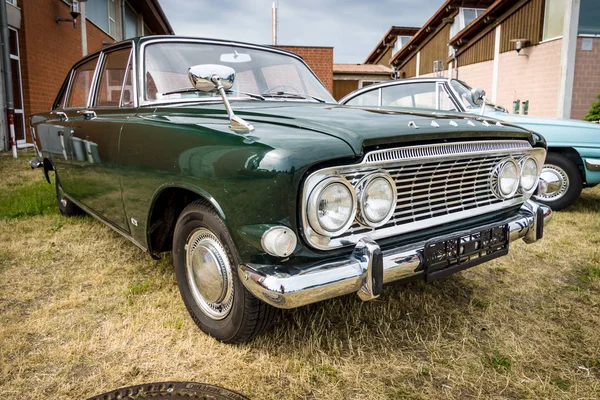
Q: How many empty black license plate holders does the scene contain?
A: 1